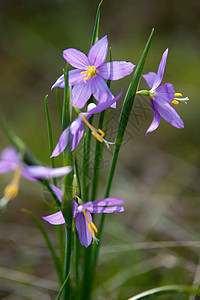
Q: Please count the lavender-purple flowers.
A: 5